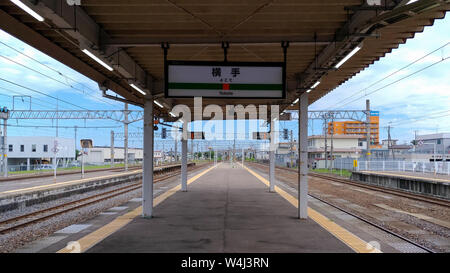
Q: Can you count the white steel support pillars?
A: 4